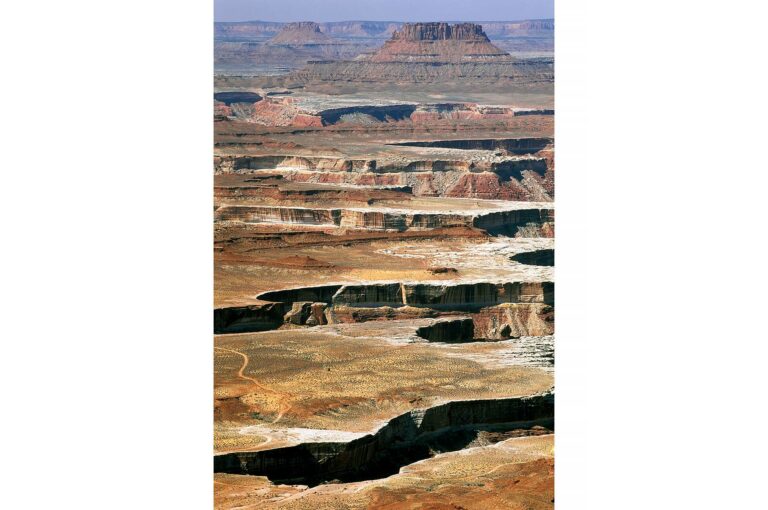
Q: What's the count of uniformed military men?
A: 0